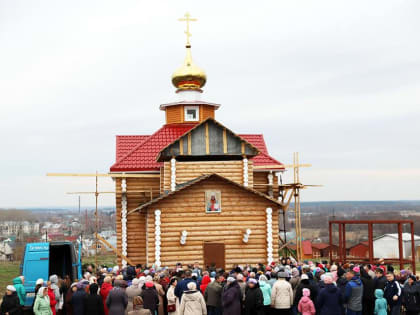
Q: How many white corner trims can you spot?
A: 6